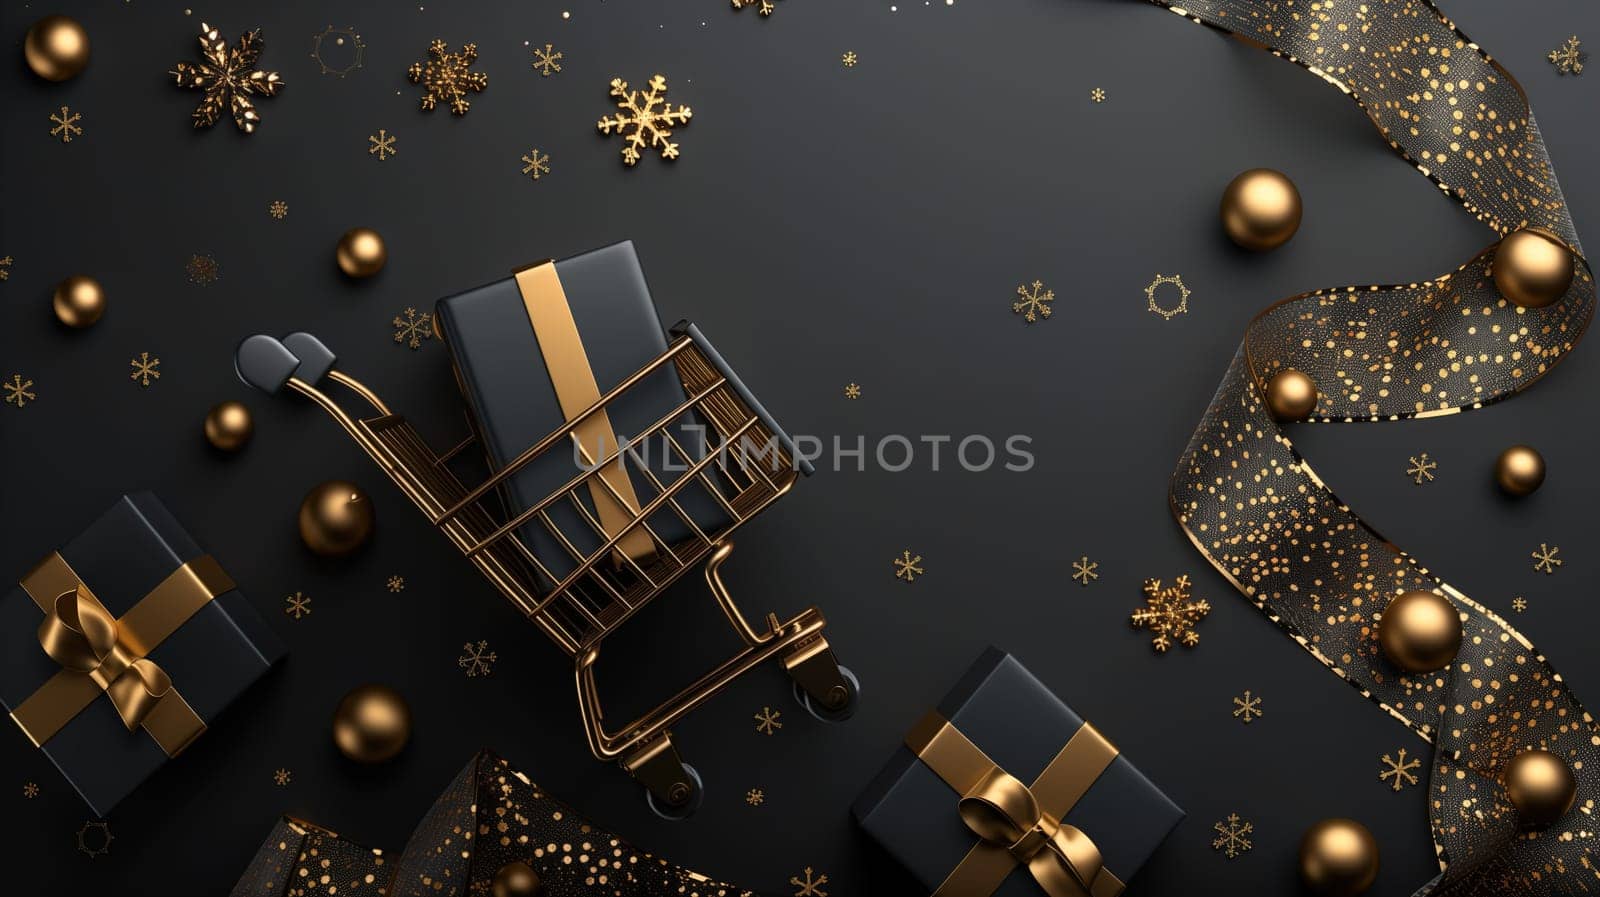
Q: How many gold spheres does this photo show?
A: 14